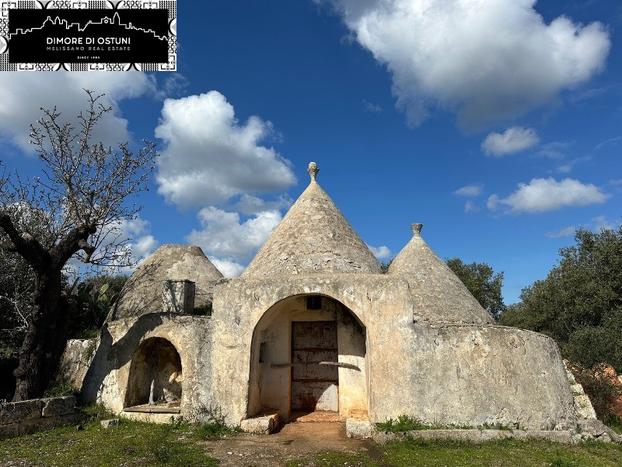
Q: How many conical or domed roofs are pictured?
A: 3